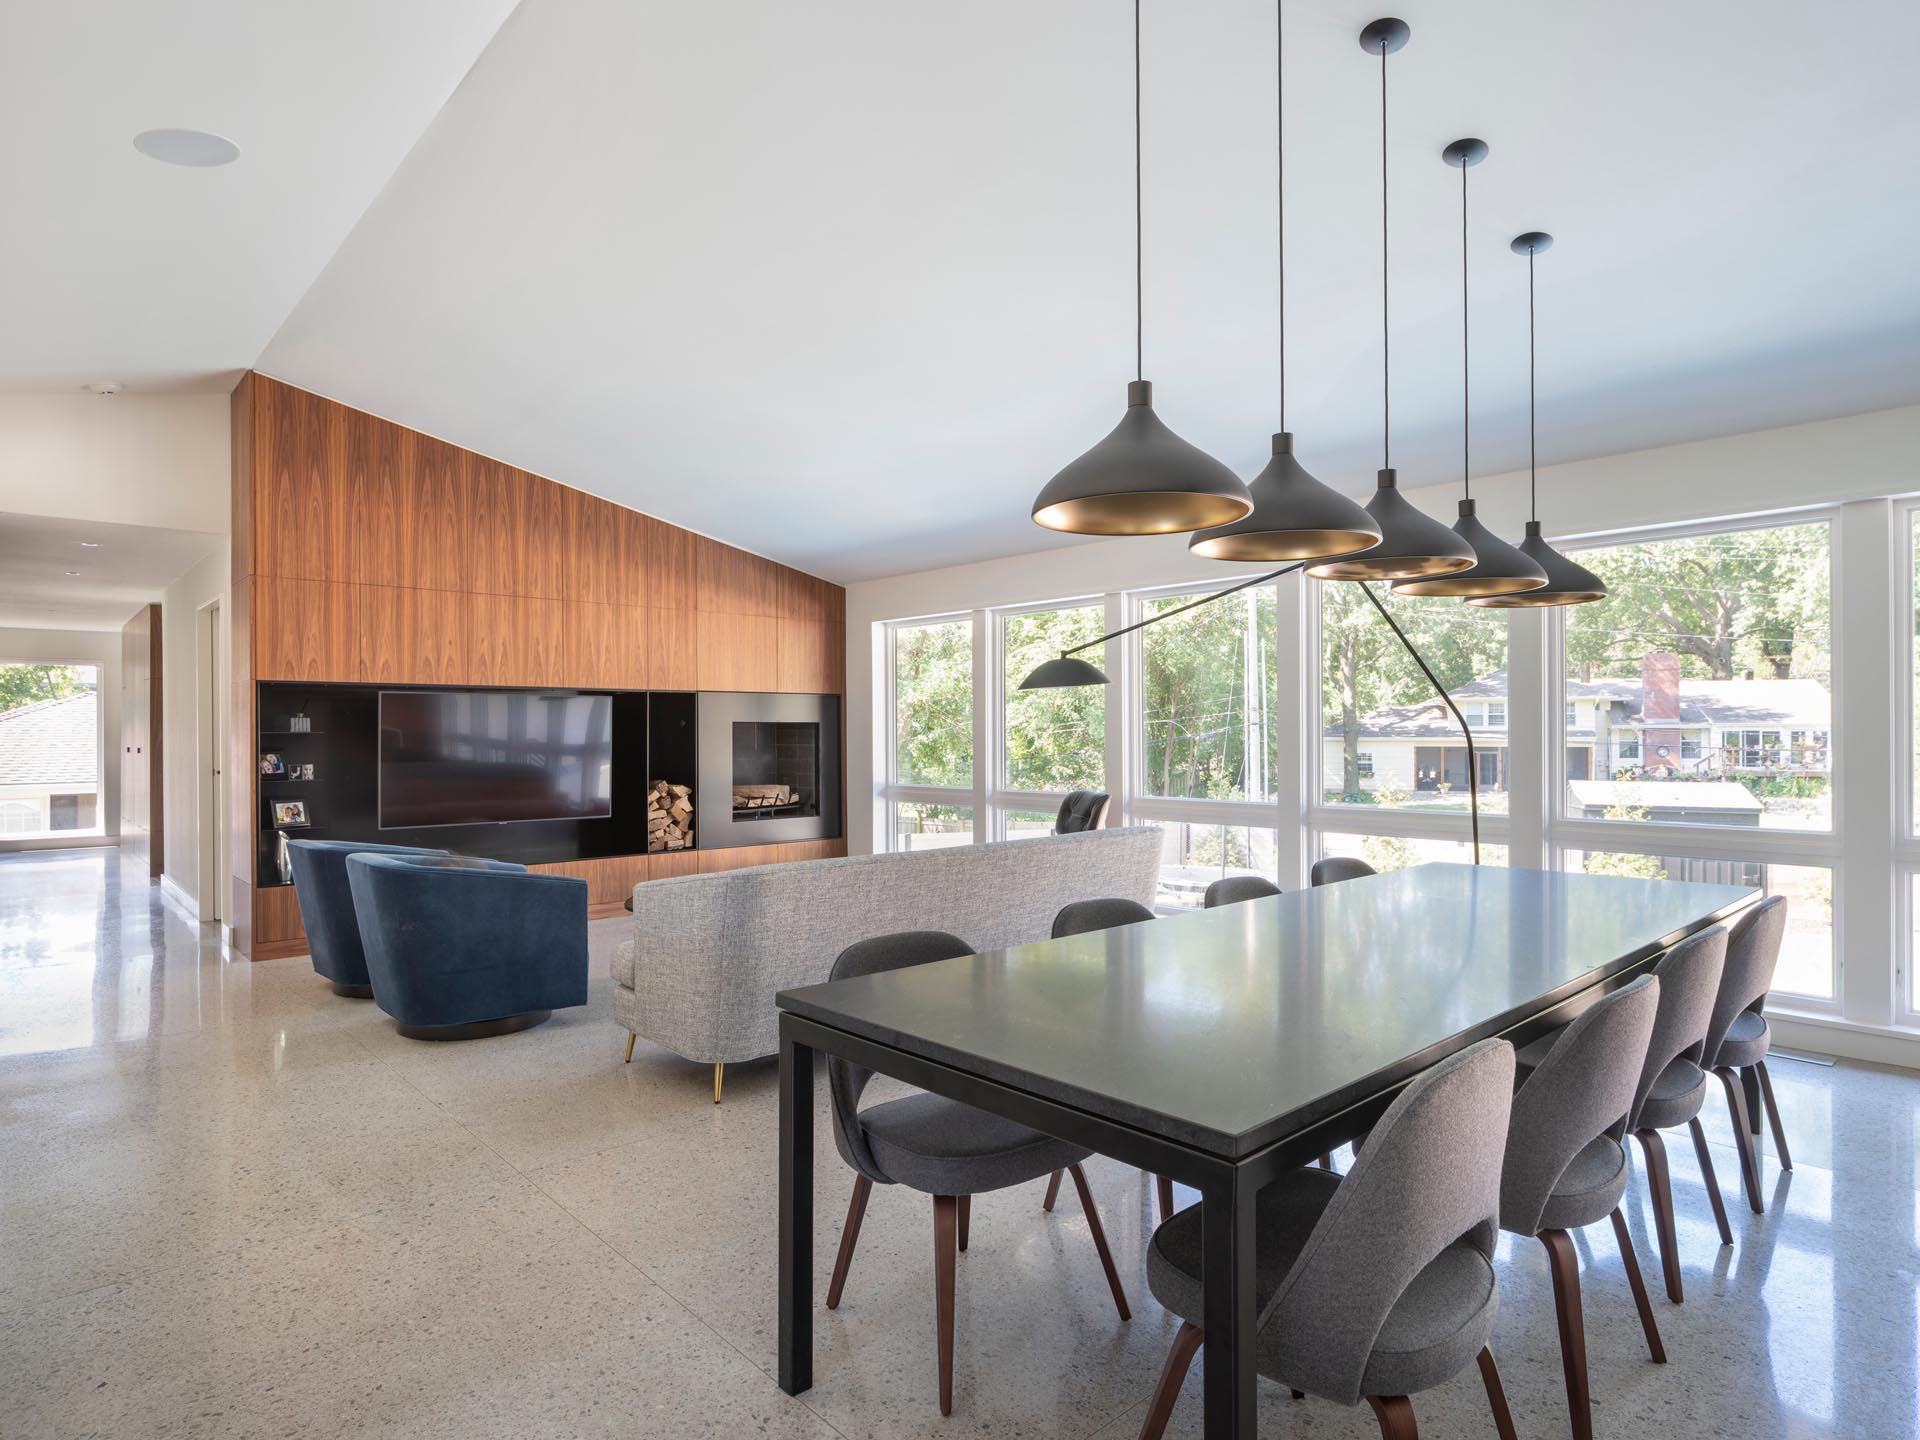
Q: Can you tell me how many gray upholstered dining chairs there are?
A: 8